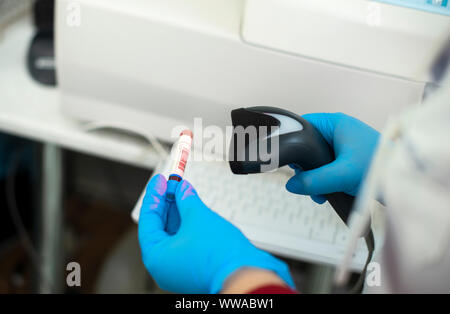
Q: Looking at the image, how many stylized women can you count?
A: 0